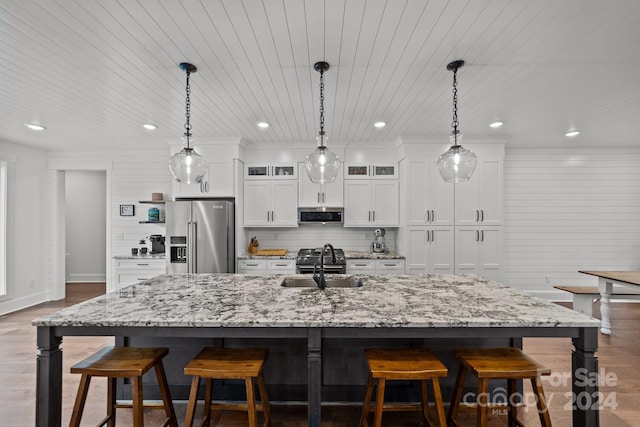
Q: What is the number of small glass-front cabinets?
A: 4